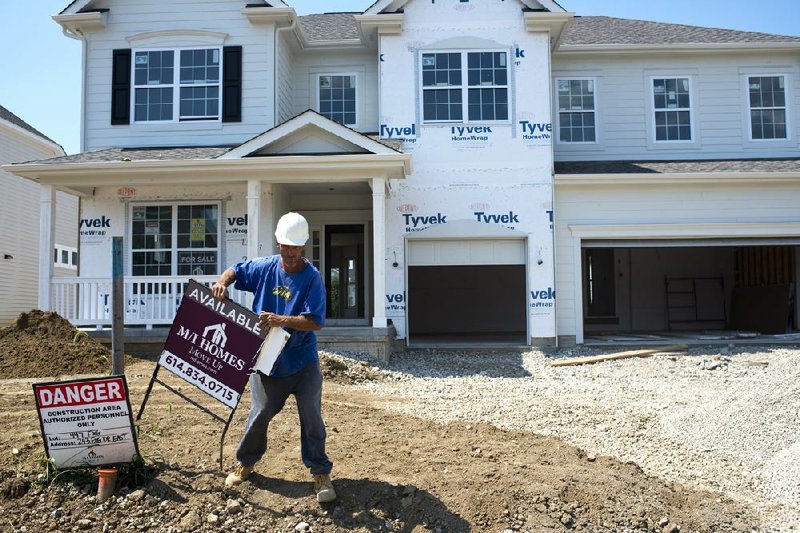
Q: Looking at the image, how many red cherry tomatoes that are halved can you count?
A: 0